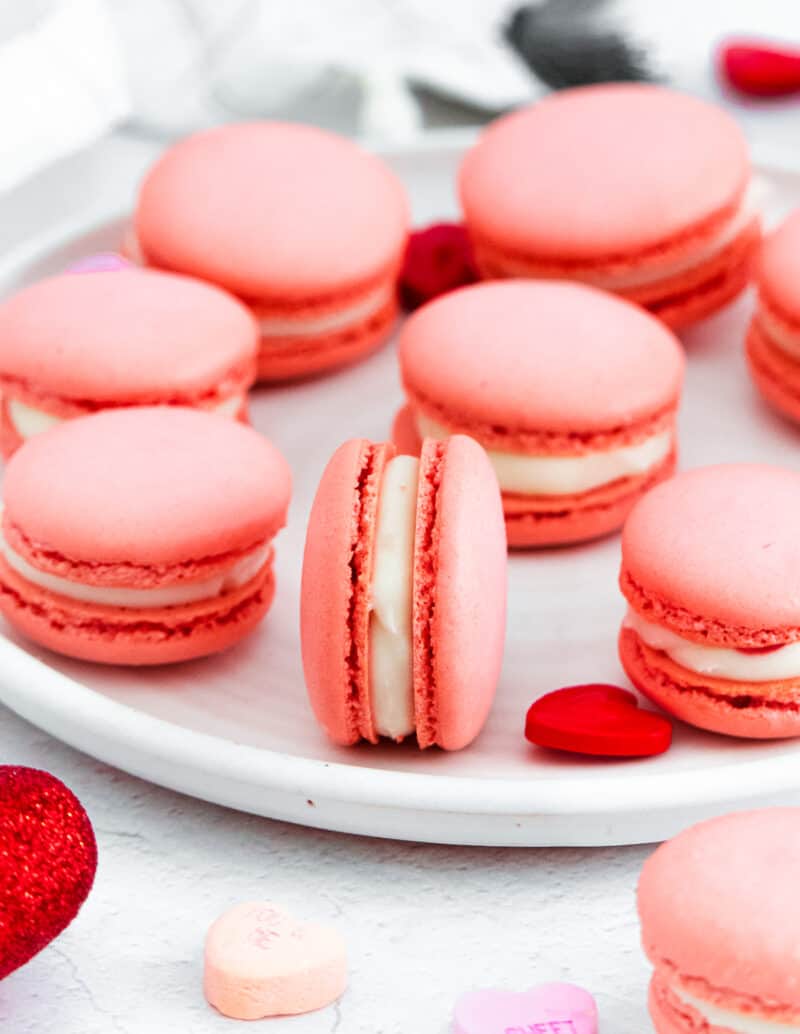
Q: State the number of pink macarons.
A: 9